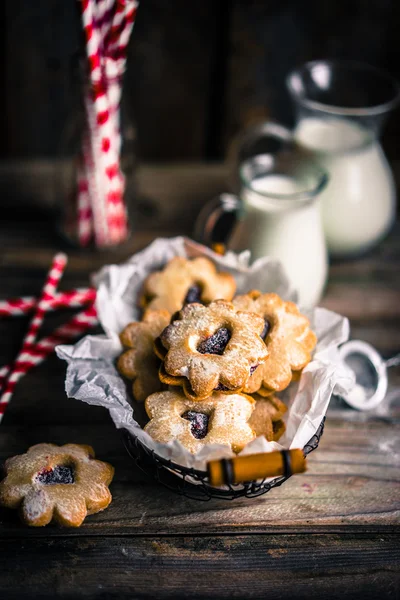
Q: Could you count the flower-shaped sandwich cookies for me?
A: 7